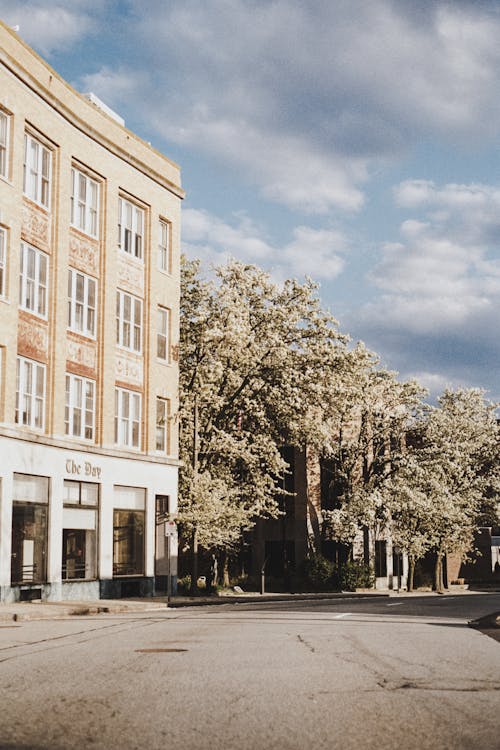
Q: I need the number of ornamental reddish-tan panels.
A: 6